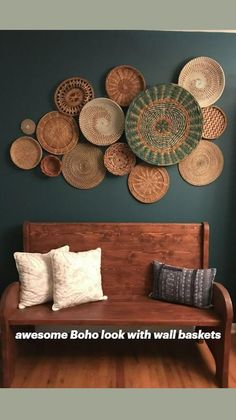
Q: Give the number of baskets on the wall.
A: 14